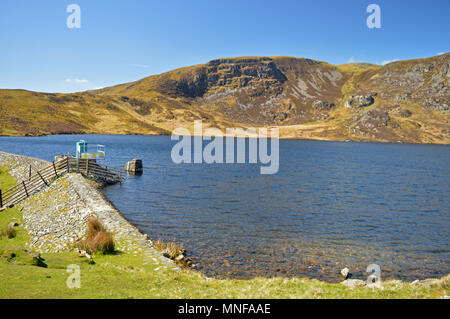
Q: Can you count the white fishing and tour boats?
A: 0